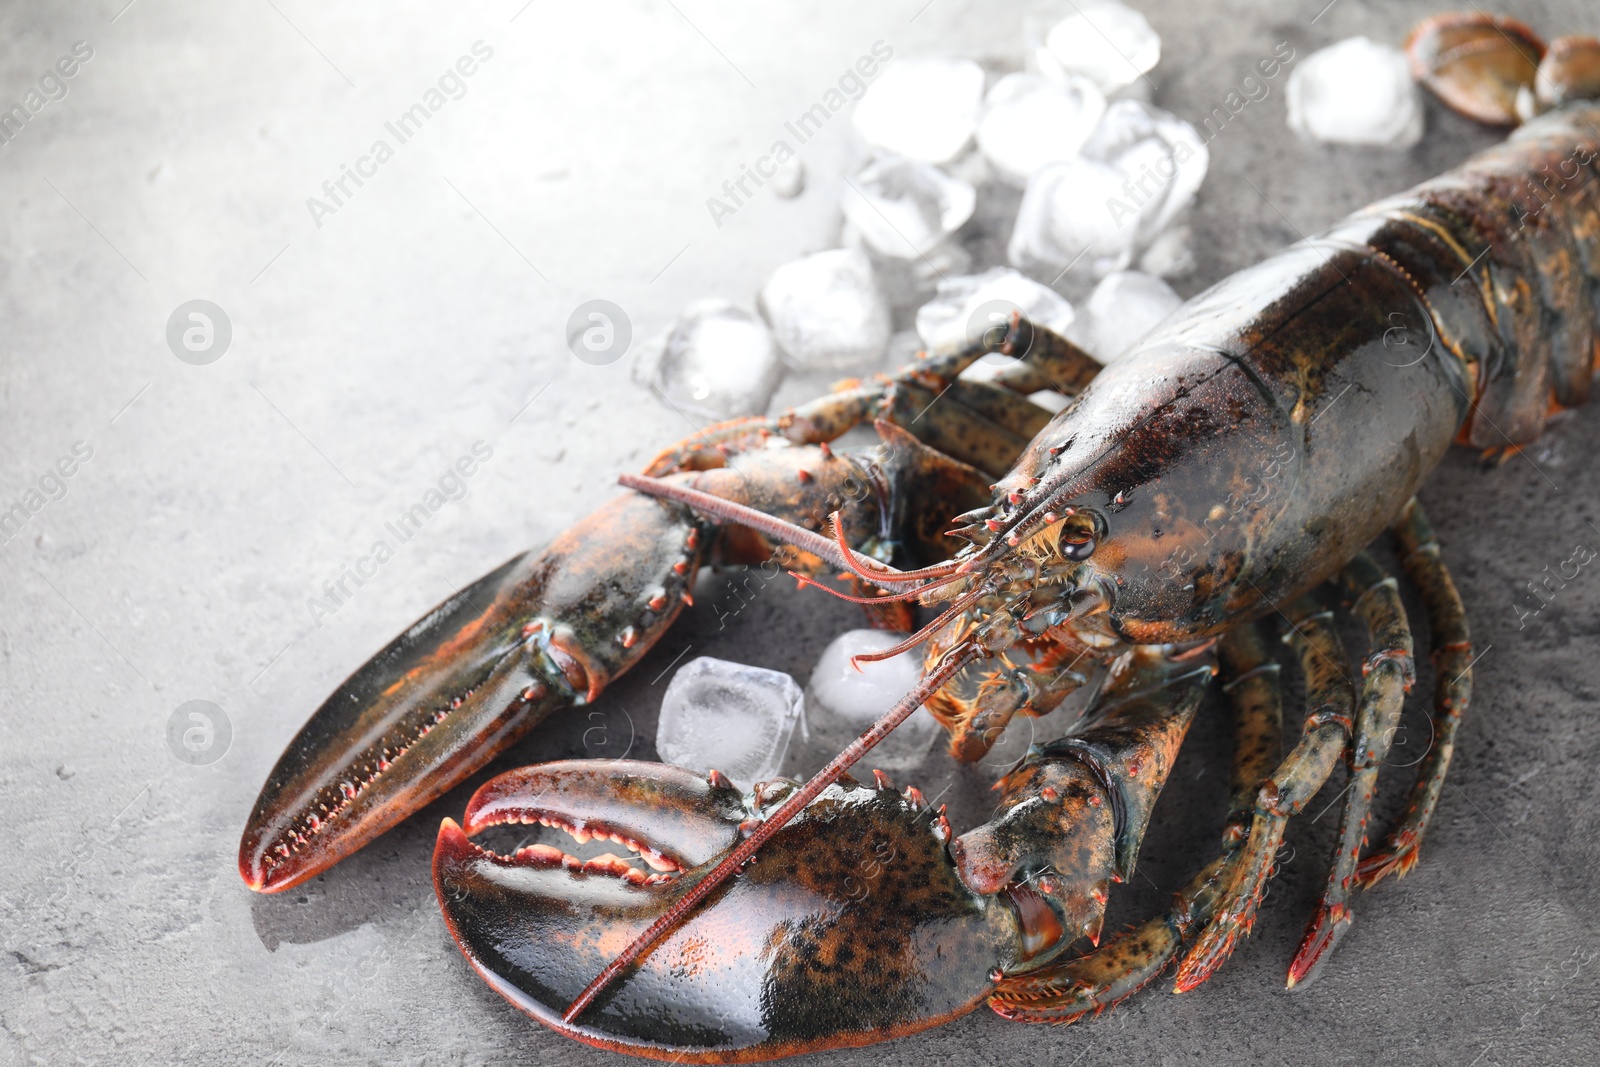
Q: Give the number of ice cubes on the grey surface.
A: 13